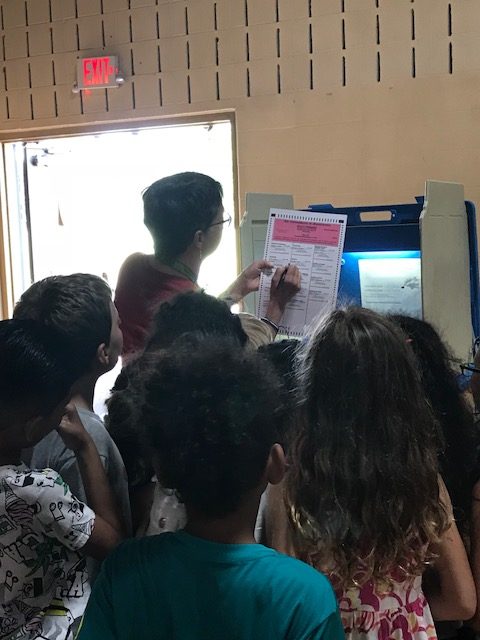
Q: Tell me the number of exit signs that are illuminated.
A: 1